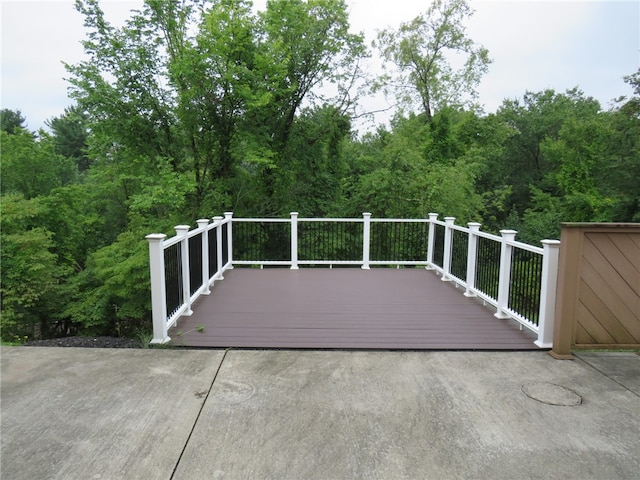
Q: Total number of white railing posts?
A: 12